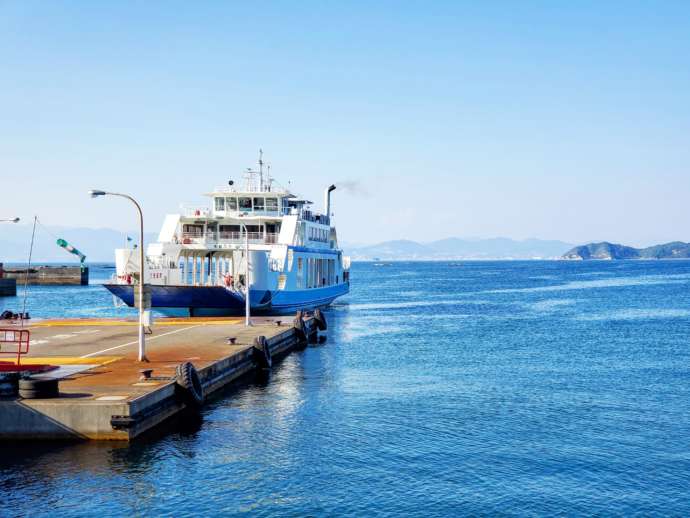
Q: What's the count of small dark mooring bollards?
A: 3